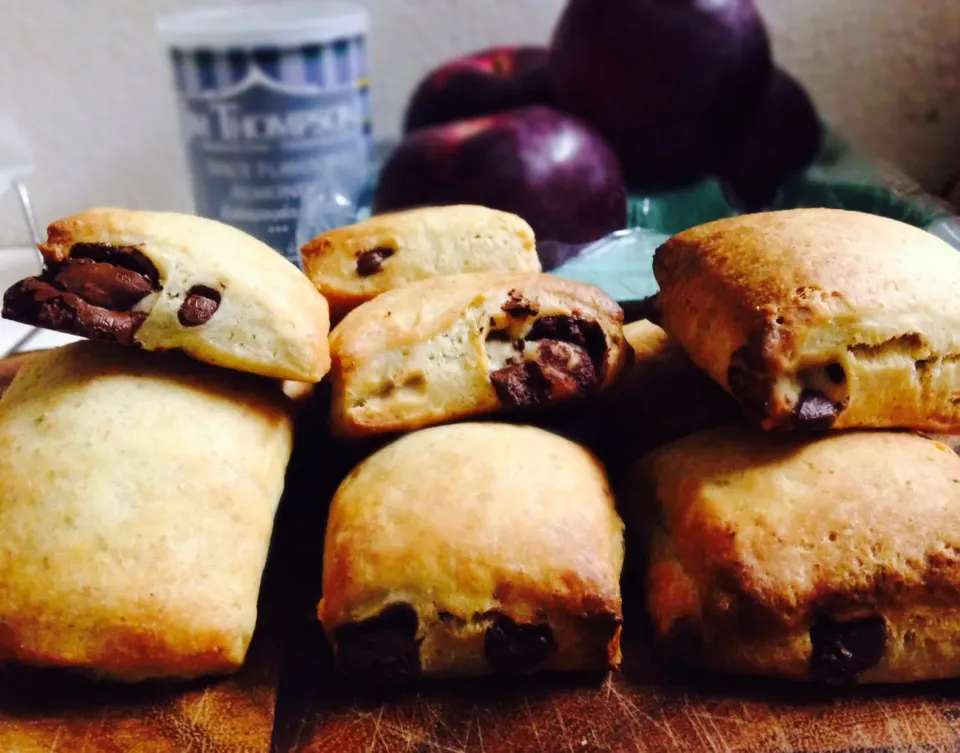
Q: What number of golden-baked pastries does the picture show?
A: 7